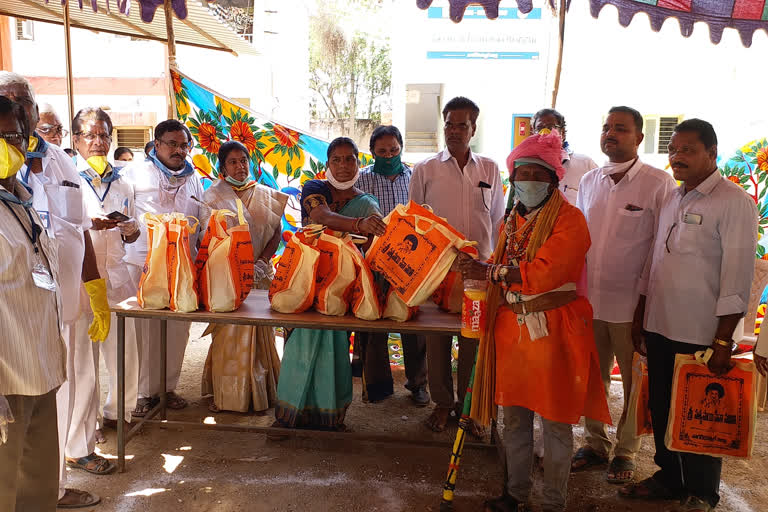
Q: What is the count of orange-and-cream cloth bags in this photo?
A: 11